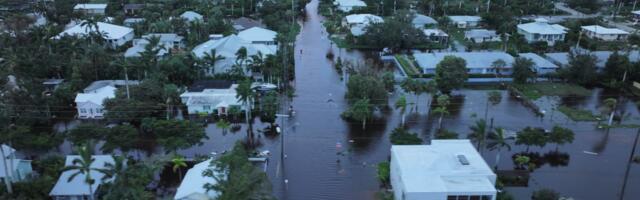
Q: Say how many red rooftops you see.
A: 0